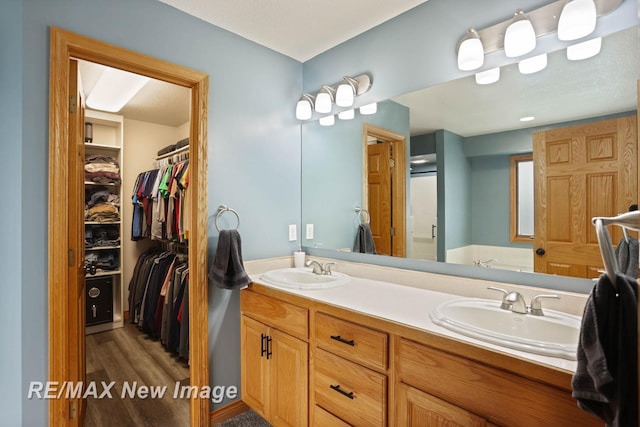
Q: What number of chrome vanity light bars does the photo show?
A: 2